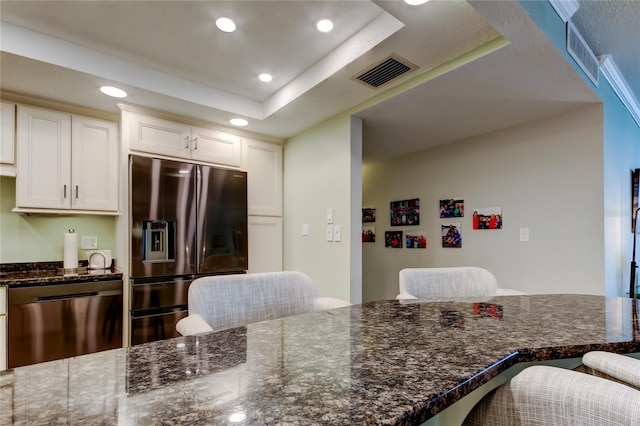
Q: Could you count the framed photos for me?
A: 8